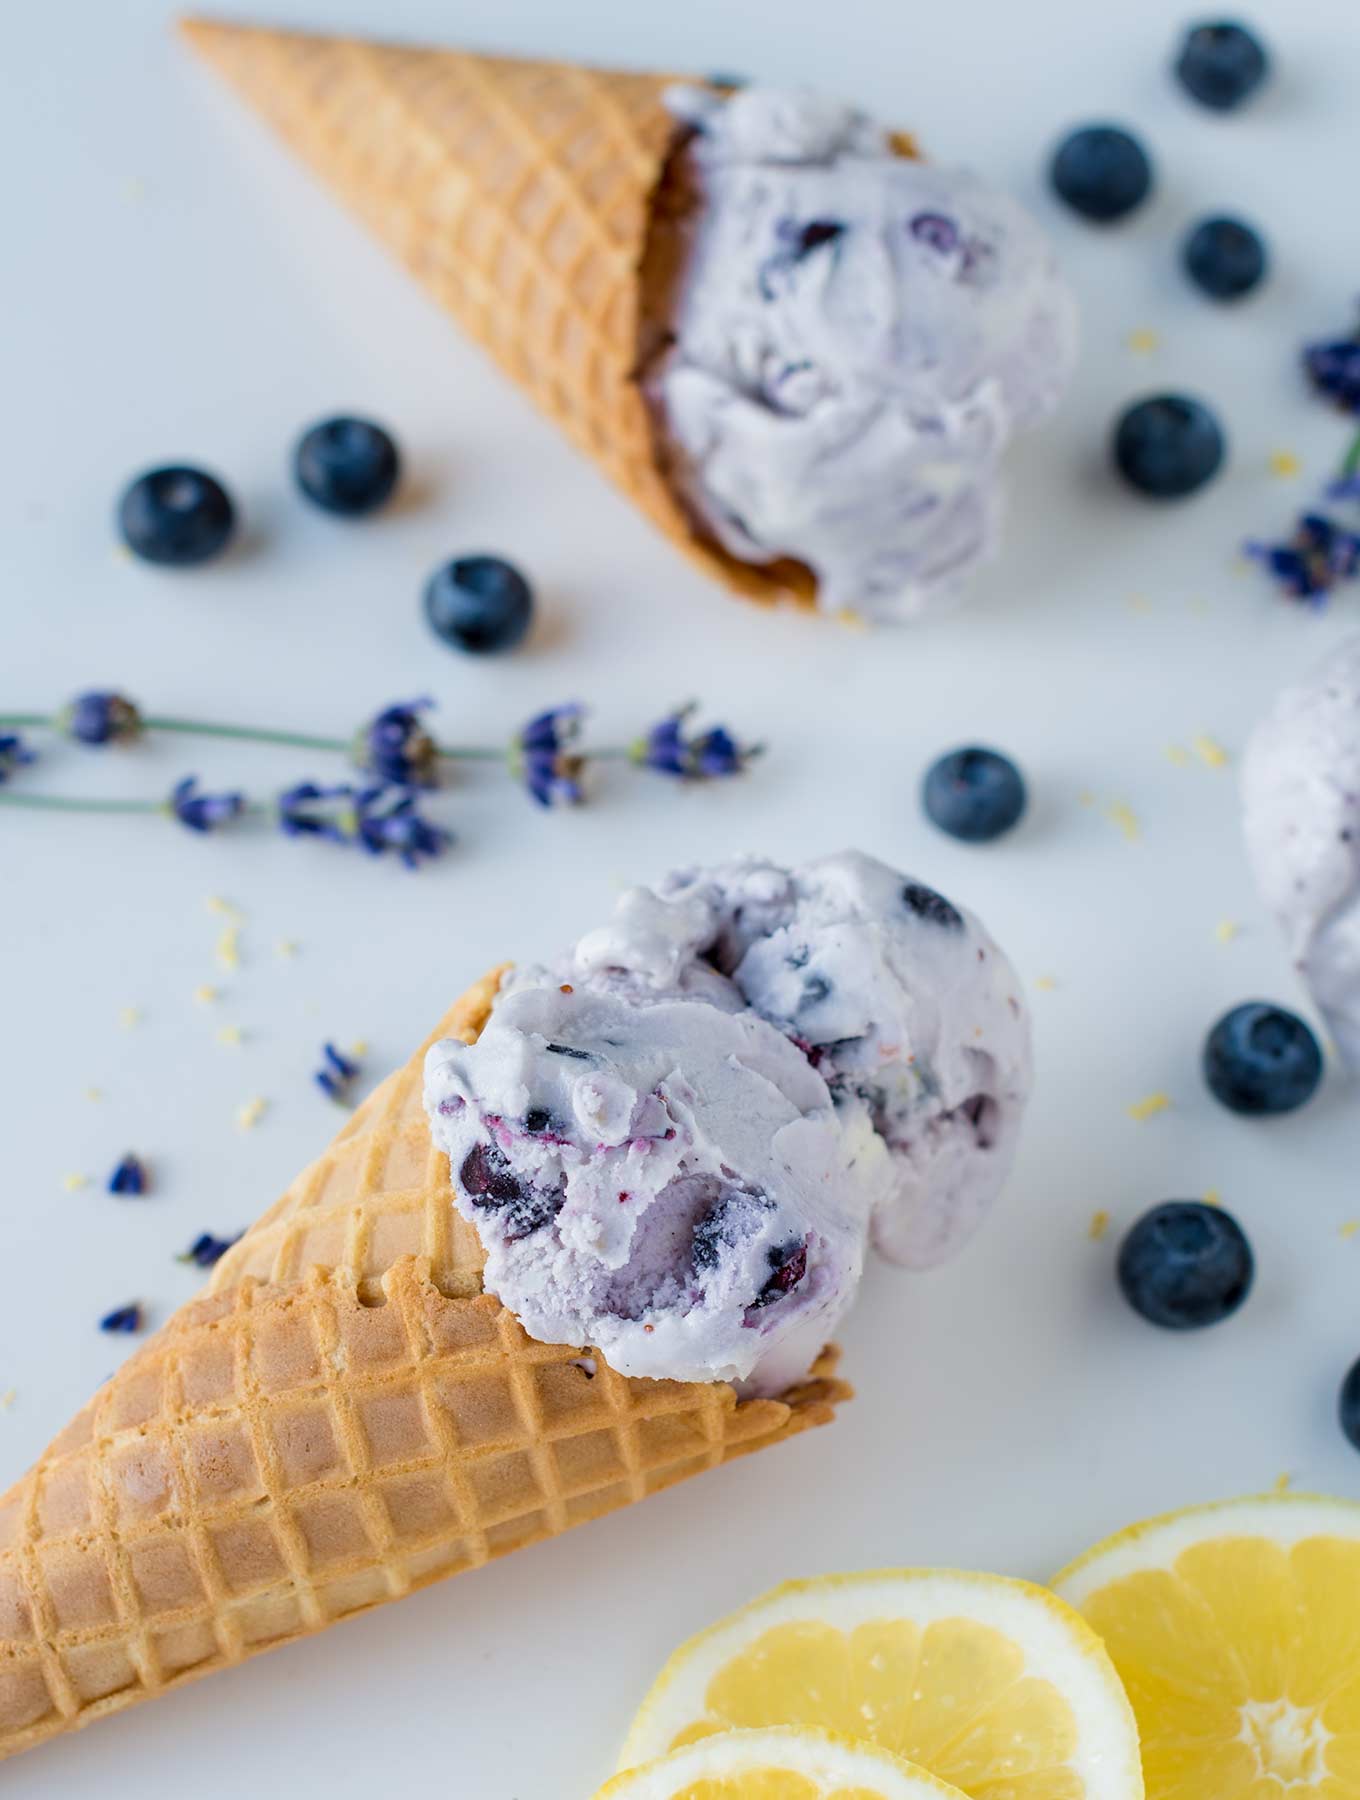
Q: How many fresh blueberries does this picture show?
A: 11